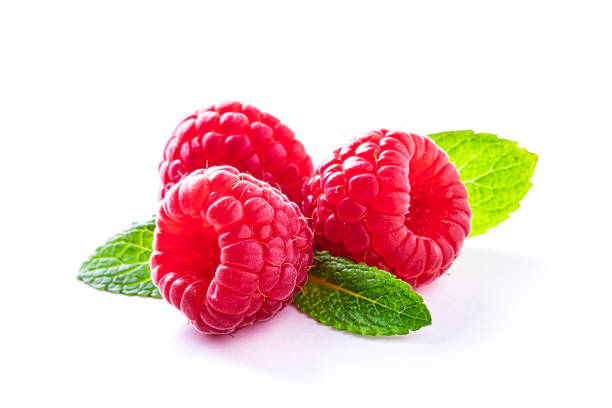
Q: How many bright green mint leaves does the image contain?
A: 3